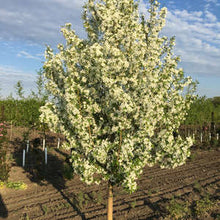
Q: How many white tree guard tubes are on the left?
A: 5